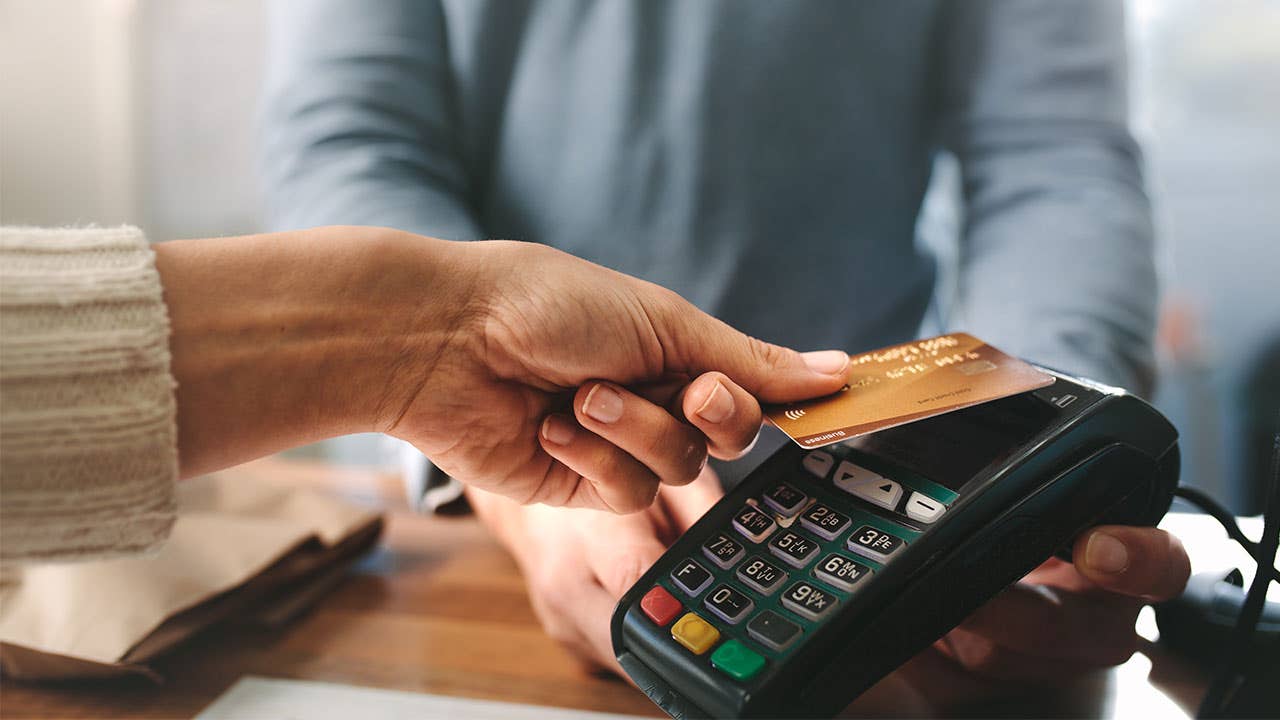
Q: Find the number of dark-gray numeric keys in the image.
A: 10